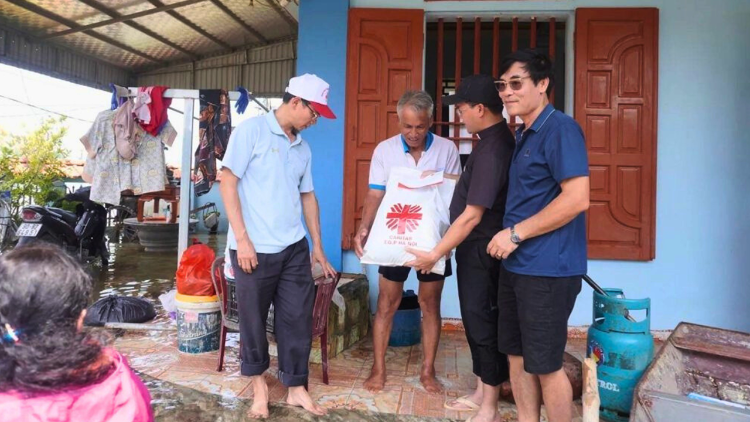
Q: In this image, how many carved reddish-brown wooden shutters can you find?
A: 2